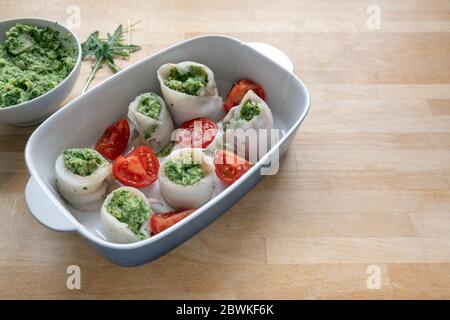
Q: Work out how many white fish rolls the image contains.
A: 6